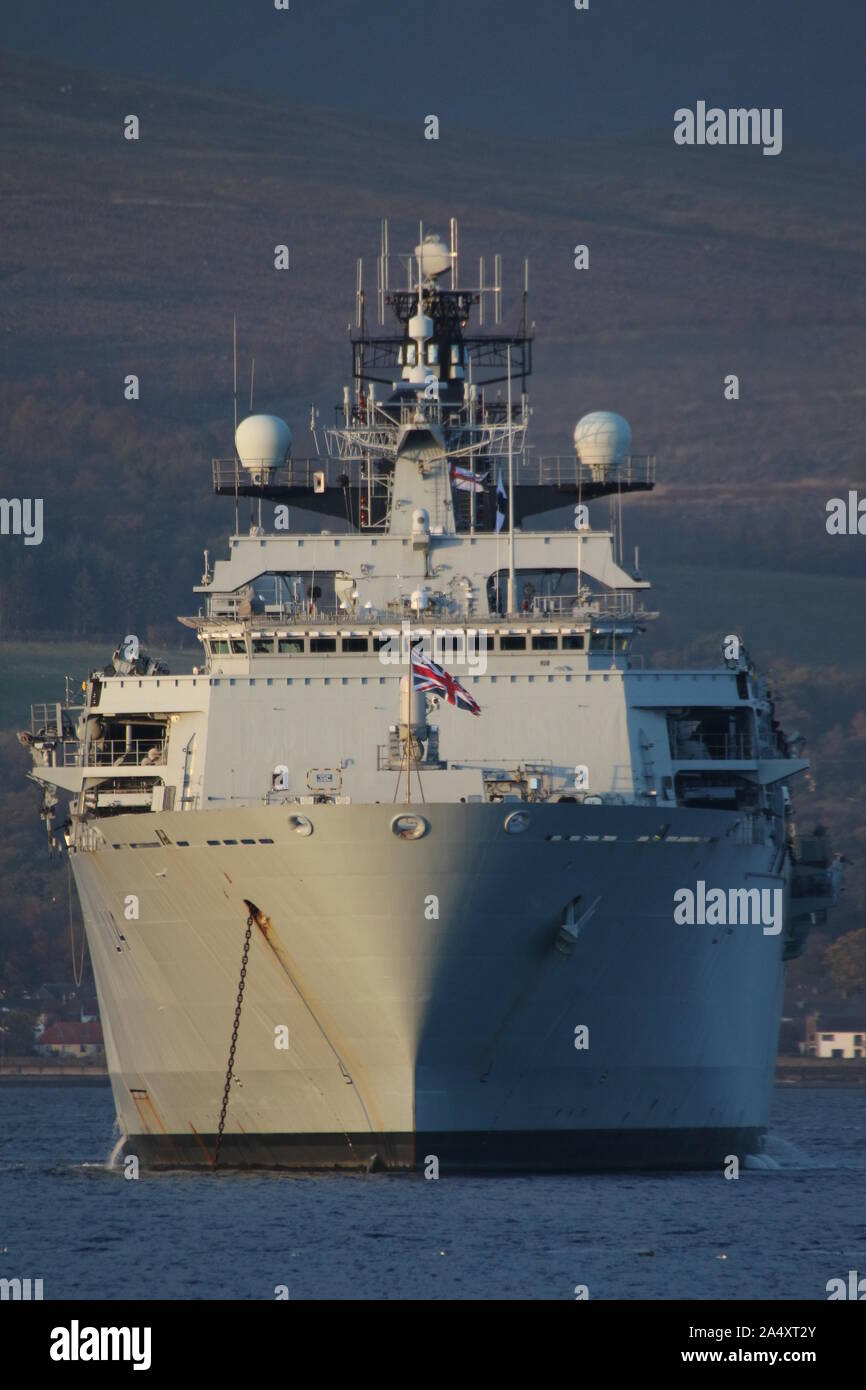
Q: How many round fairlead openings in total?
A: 3